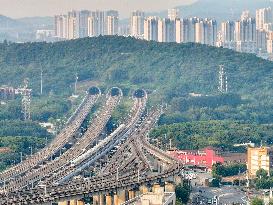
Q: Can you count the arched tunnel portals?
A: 3